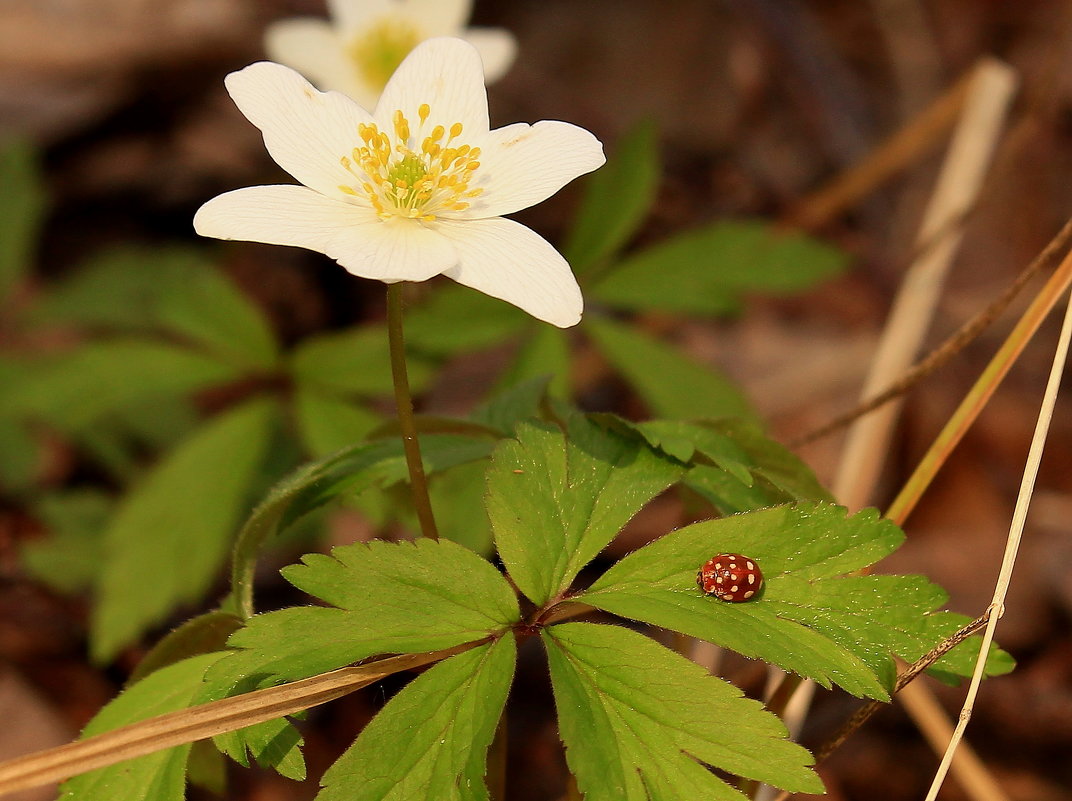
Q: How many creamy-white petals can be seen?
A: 10